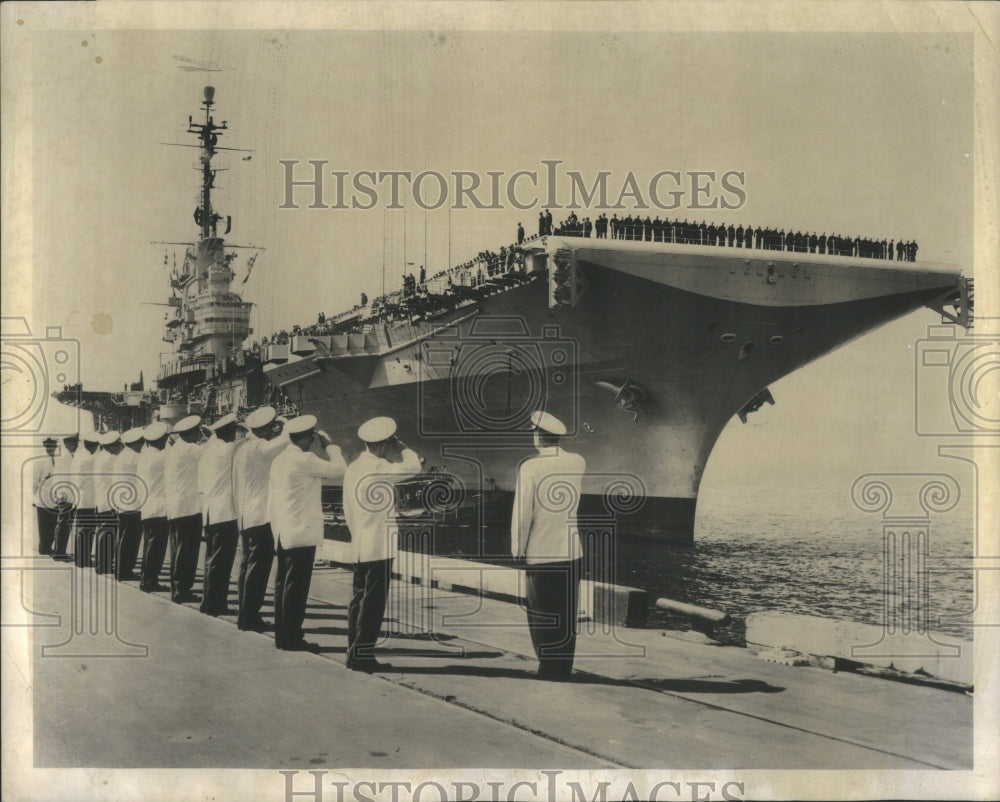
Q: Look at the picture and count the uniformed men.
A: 12